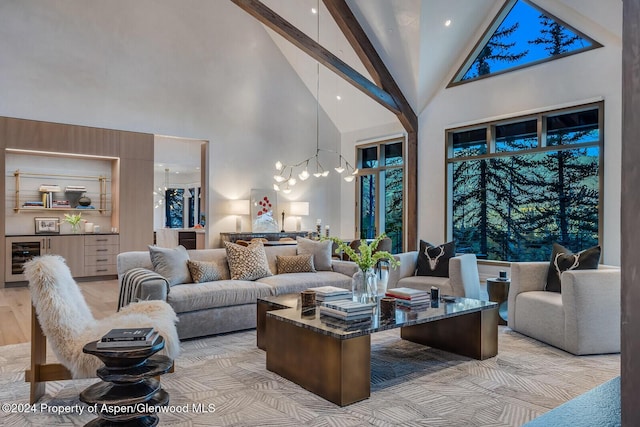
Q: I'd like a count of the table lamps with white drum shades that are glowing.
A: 2